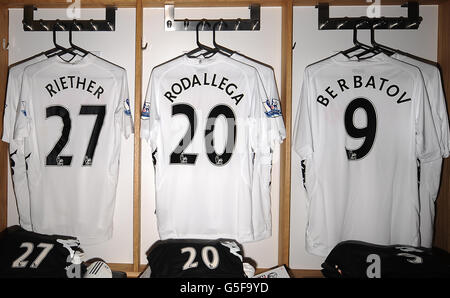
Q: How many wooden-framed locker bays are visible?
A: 3